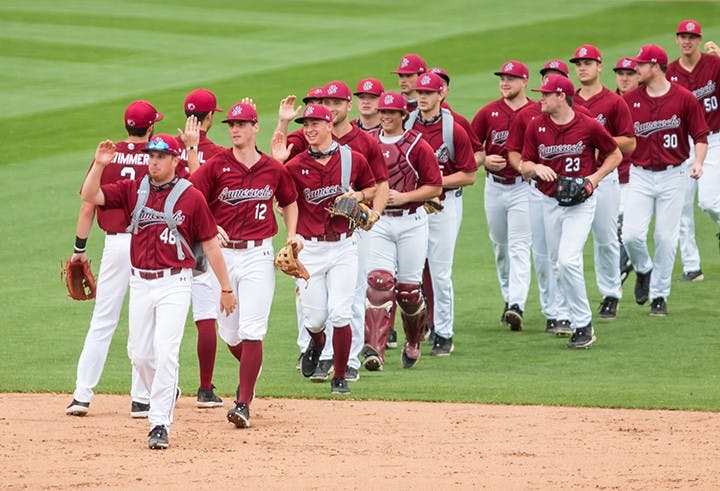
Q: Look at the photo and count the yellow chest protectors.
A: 0